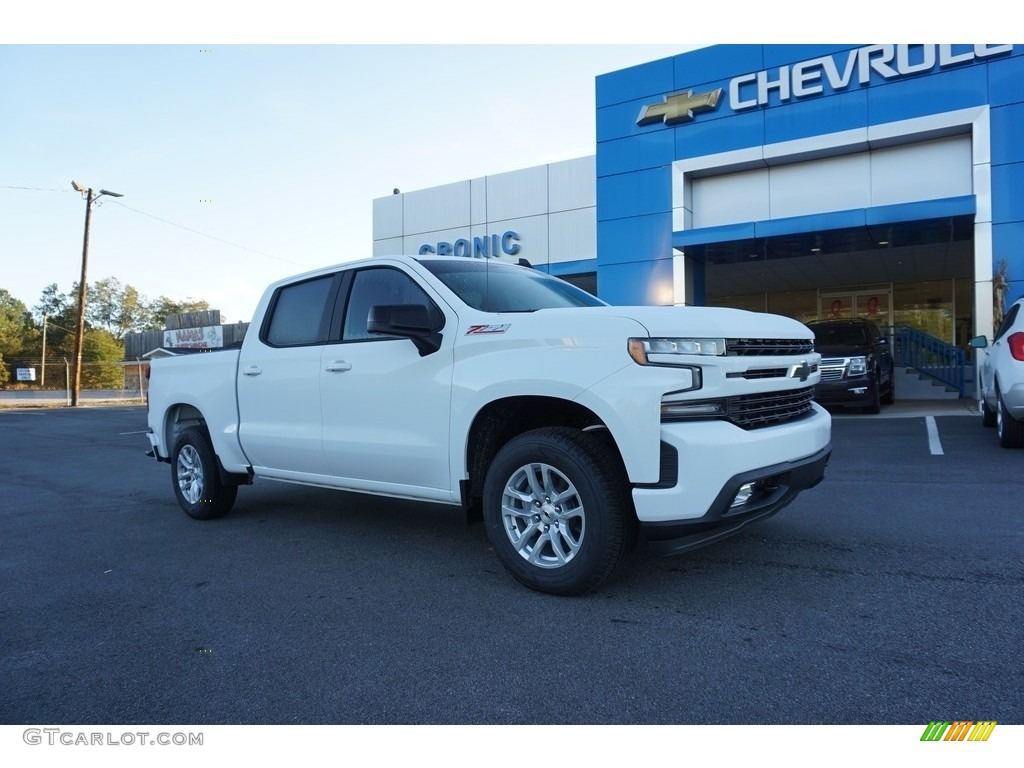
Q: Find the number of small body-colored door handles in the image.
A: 2